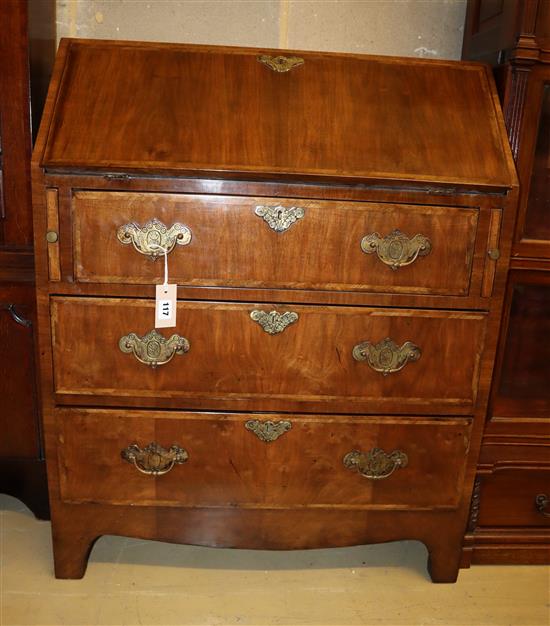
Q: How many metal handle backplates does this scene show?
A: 6